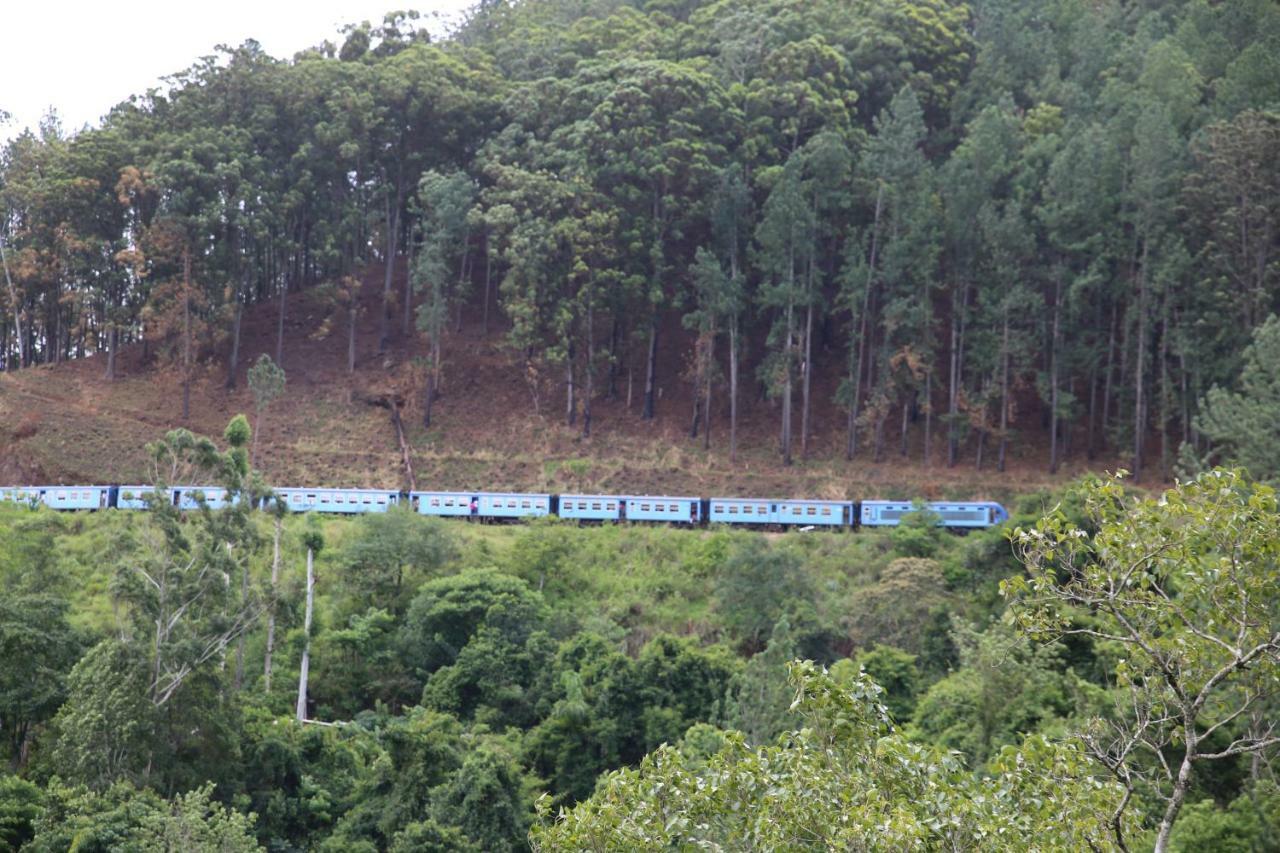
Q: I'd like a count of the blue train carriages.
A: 7